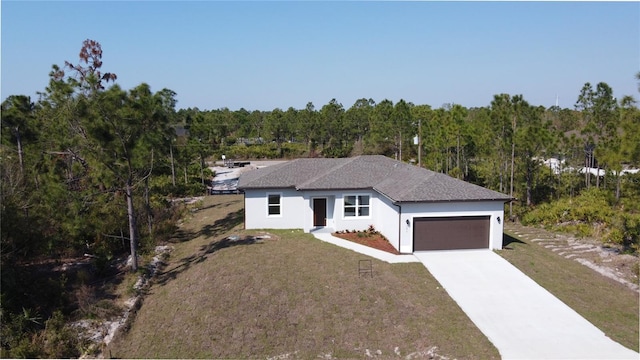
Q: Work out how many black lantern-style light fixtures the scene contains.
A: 2